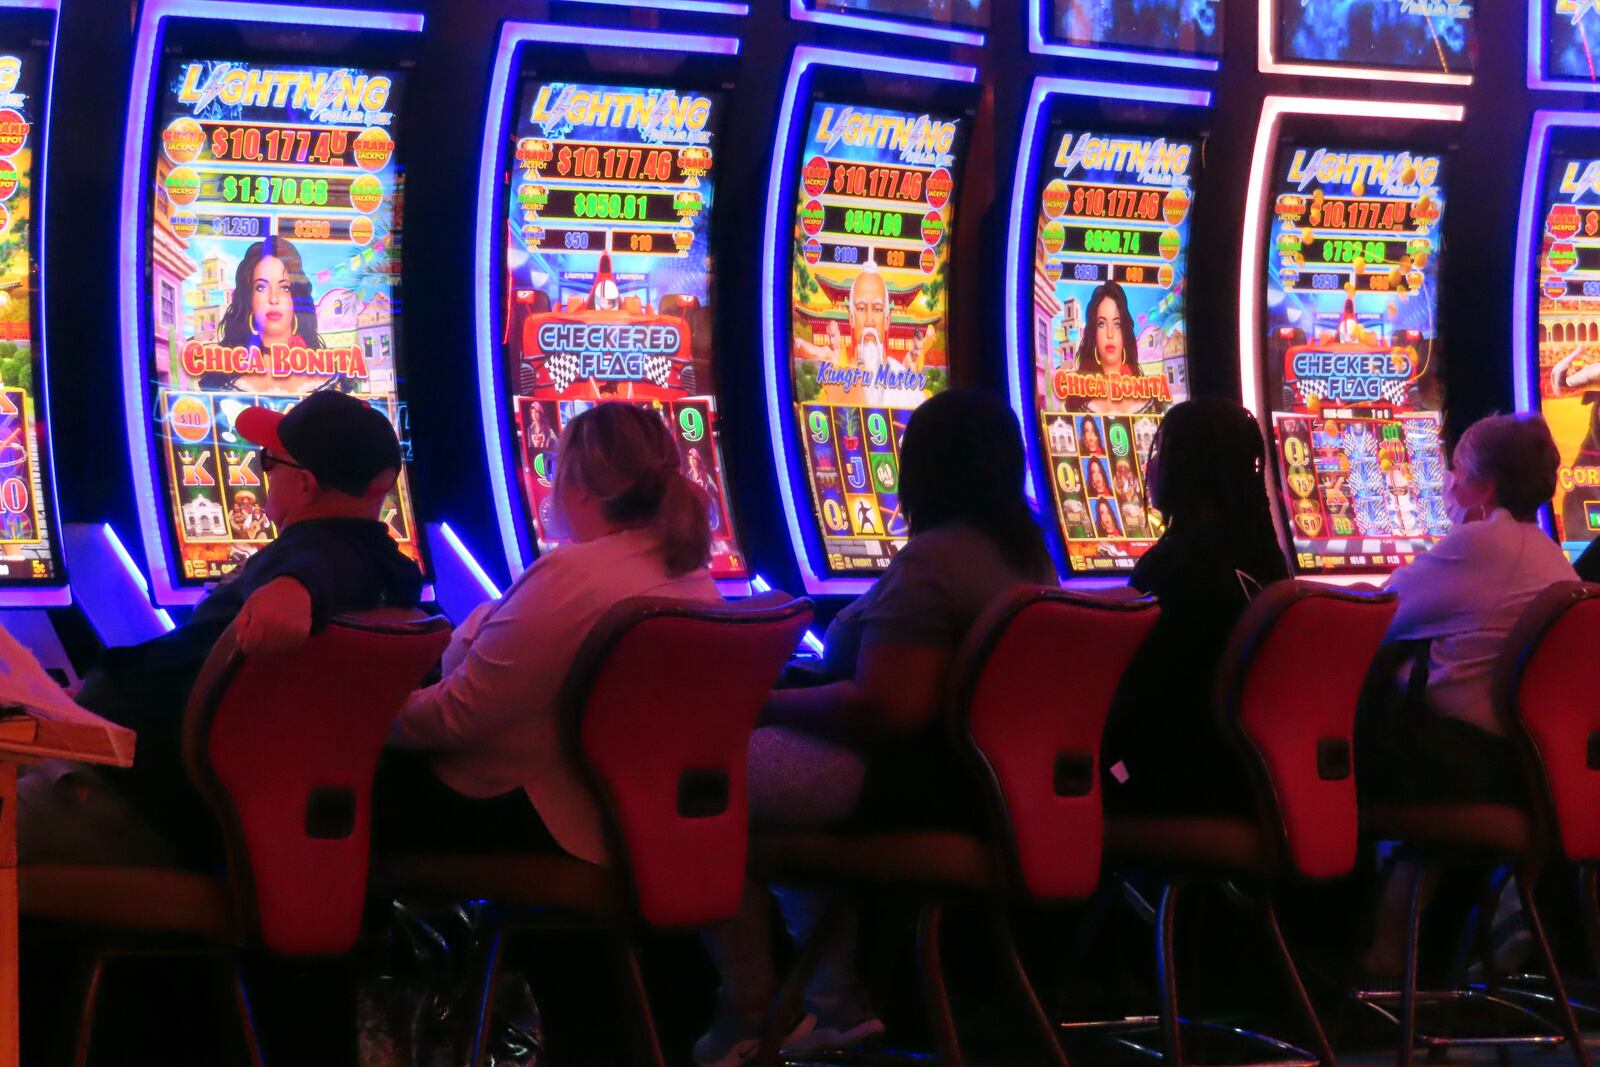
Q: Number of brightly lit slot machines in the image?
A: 7